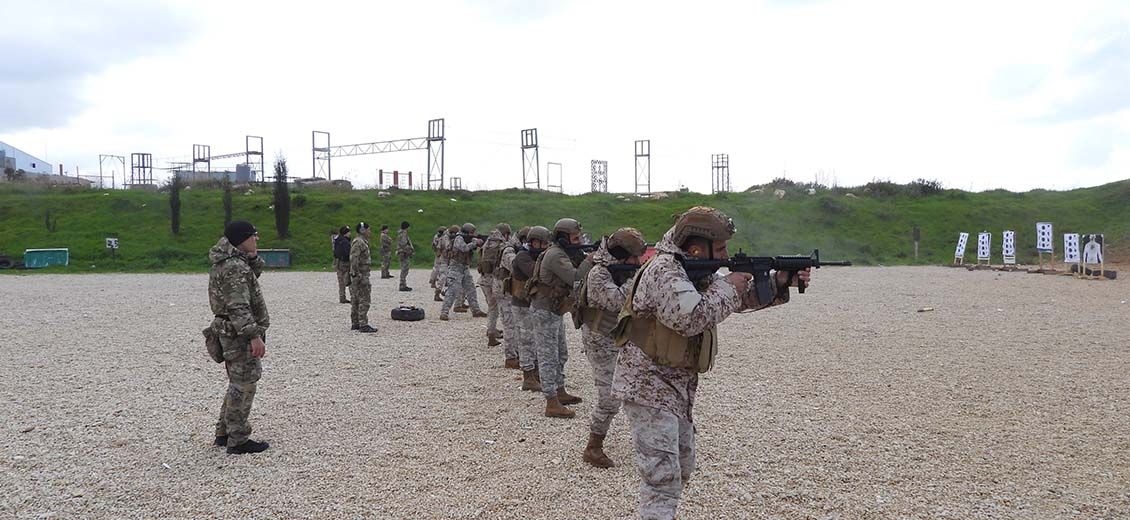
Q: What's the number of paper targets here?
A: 6